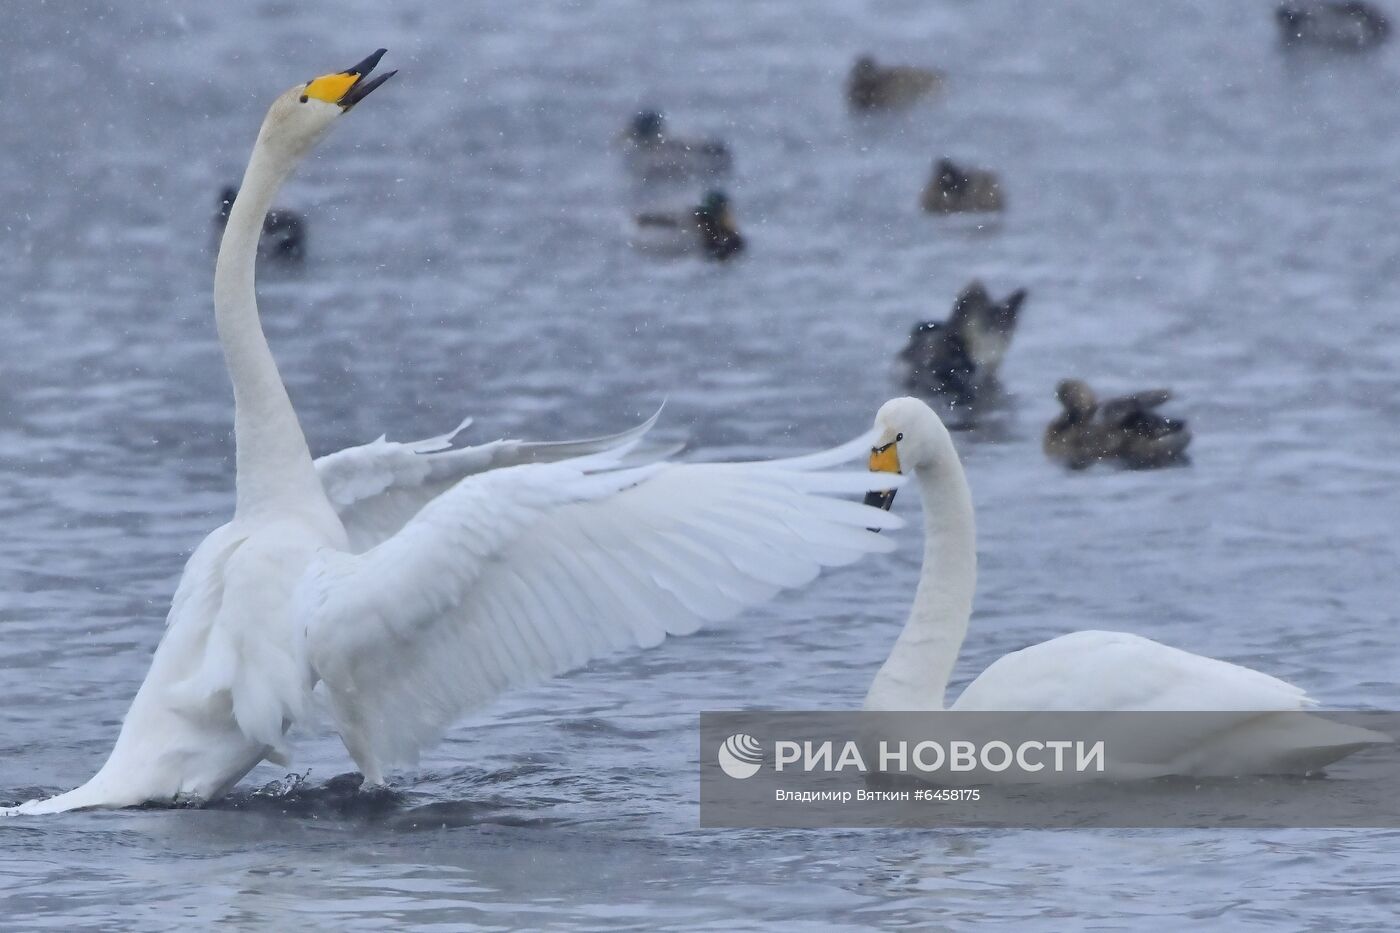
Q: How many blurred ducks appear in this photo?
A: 8